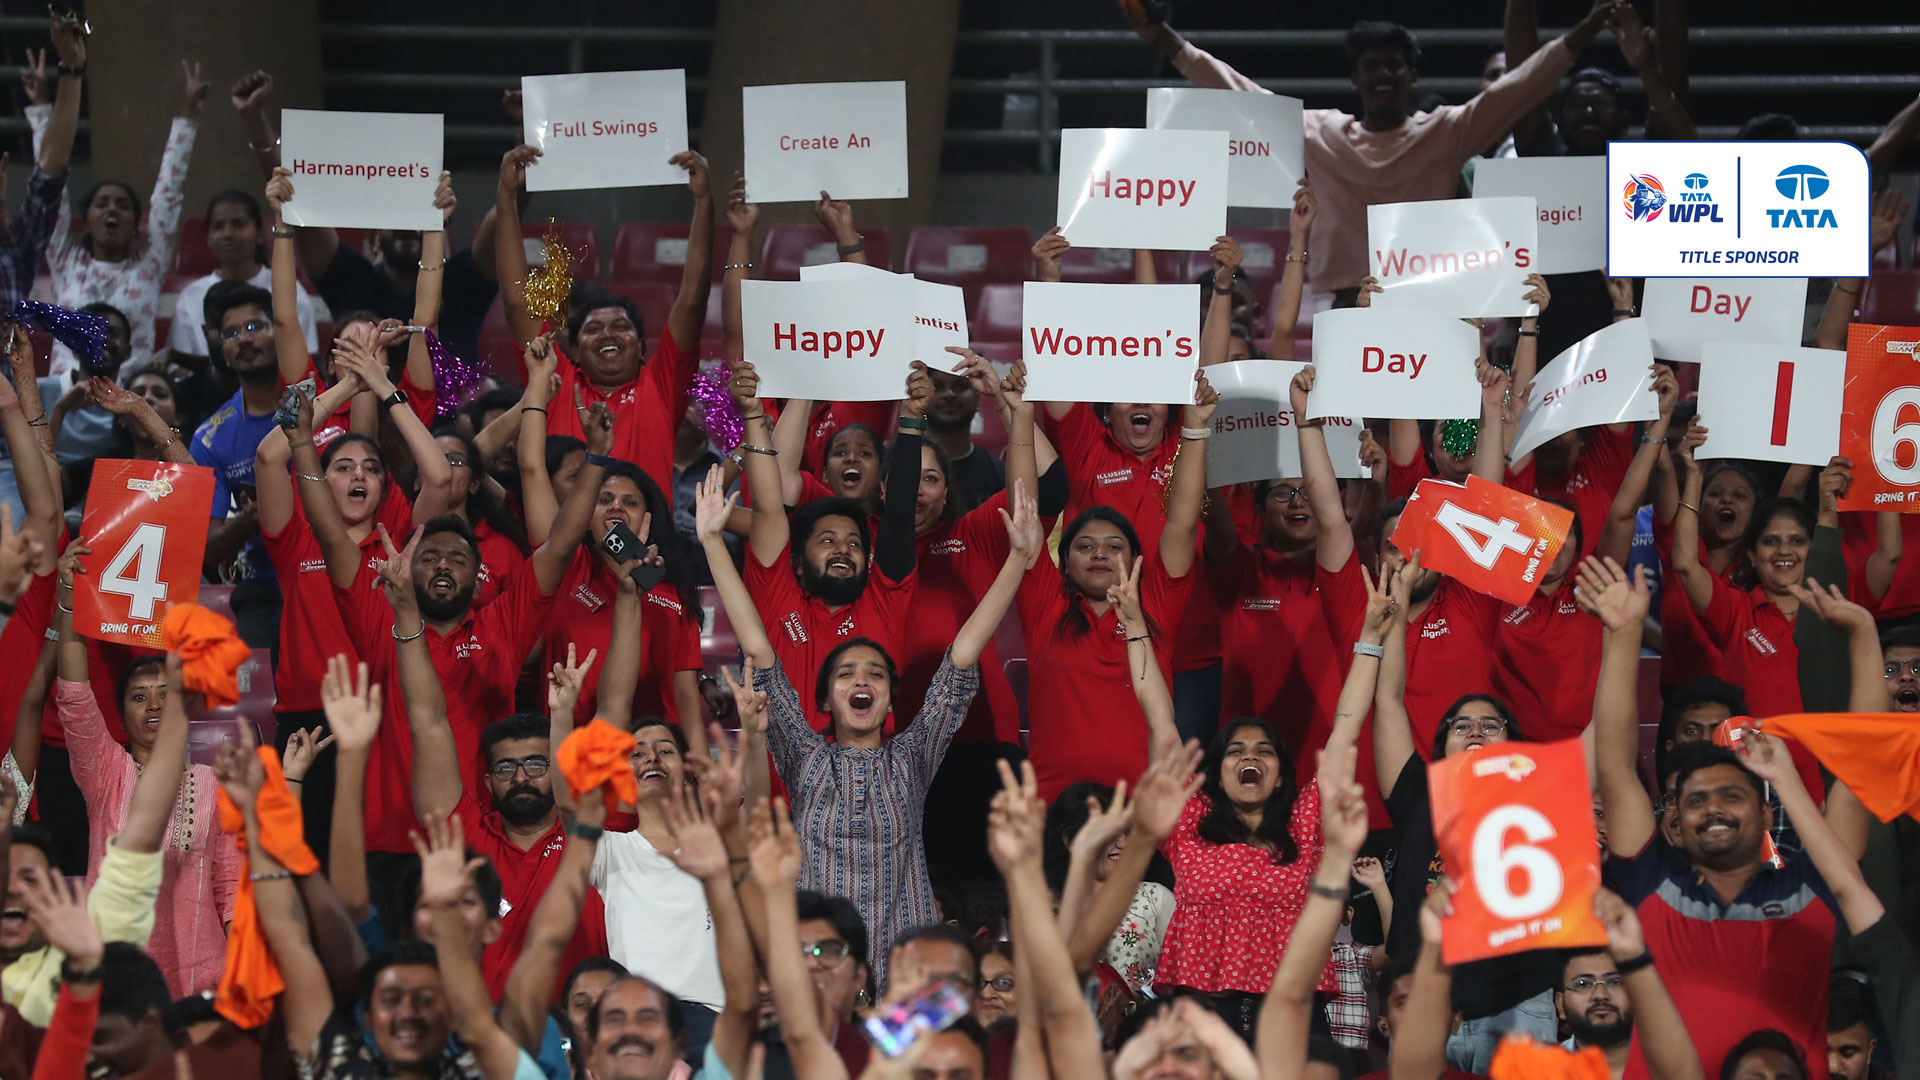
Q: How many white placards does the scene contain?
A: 15